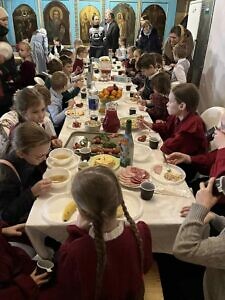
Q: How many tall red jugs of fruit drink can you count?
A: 1